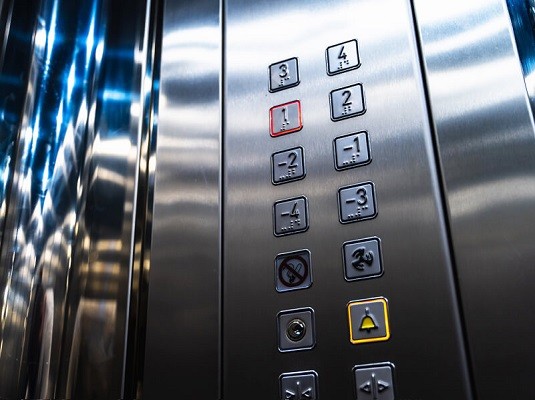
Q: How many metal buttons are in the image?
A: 14